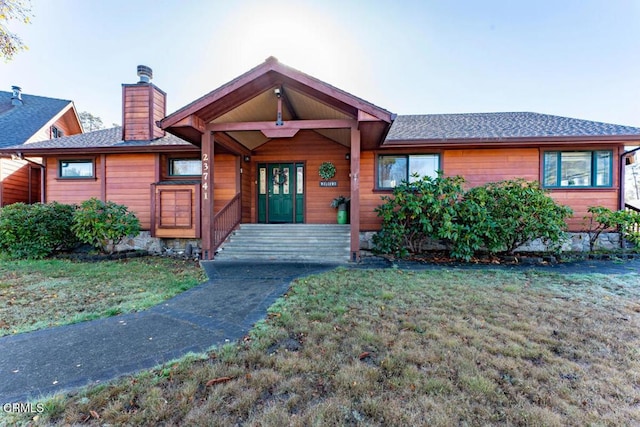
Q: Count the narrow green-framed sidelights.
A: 2